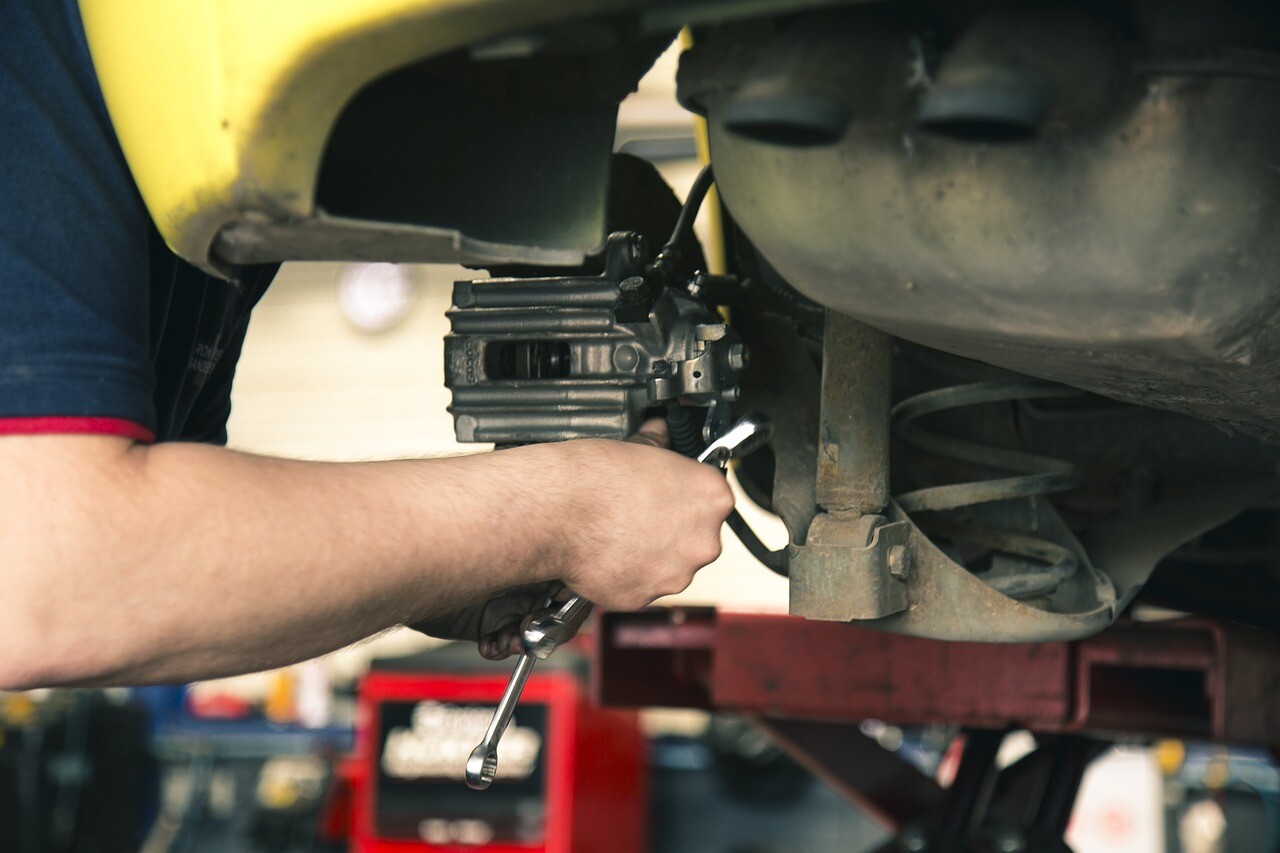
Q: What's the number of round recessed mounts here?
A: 2